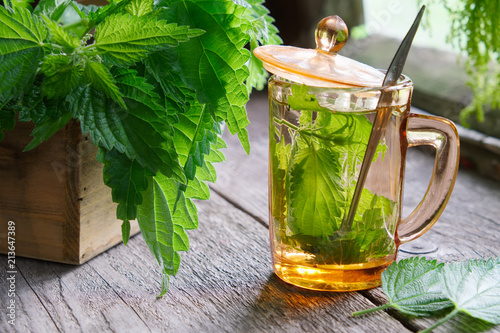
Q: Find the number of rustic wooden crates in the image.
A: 1